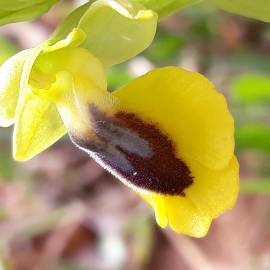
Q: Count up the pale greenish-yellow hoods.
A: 1